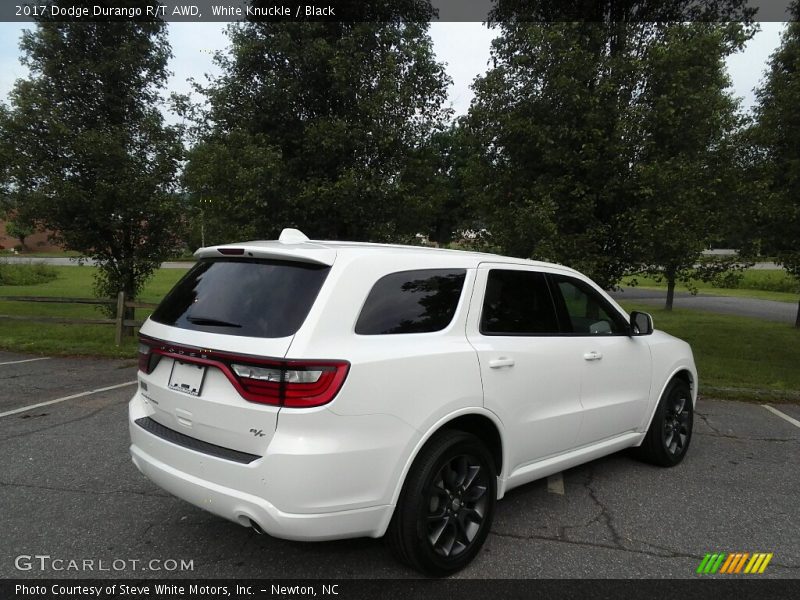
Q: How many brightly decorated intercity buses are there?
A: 0